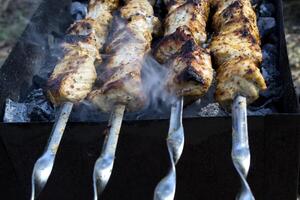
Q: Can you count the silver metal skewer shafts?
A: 4